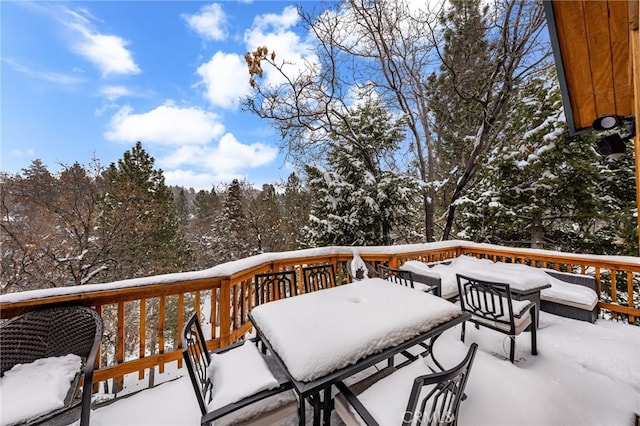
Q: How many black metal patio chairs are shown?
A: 6